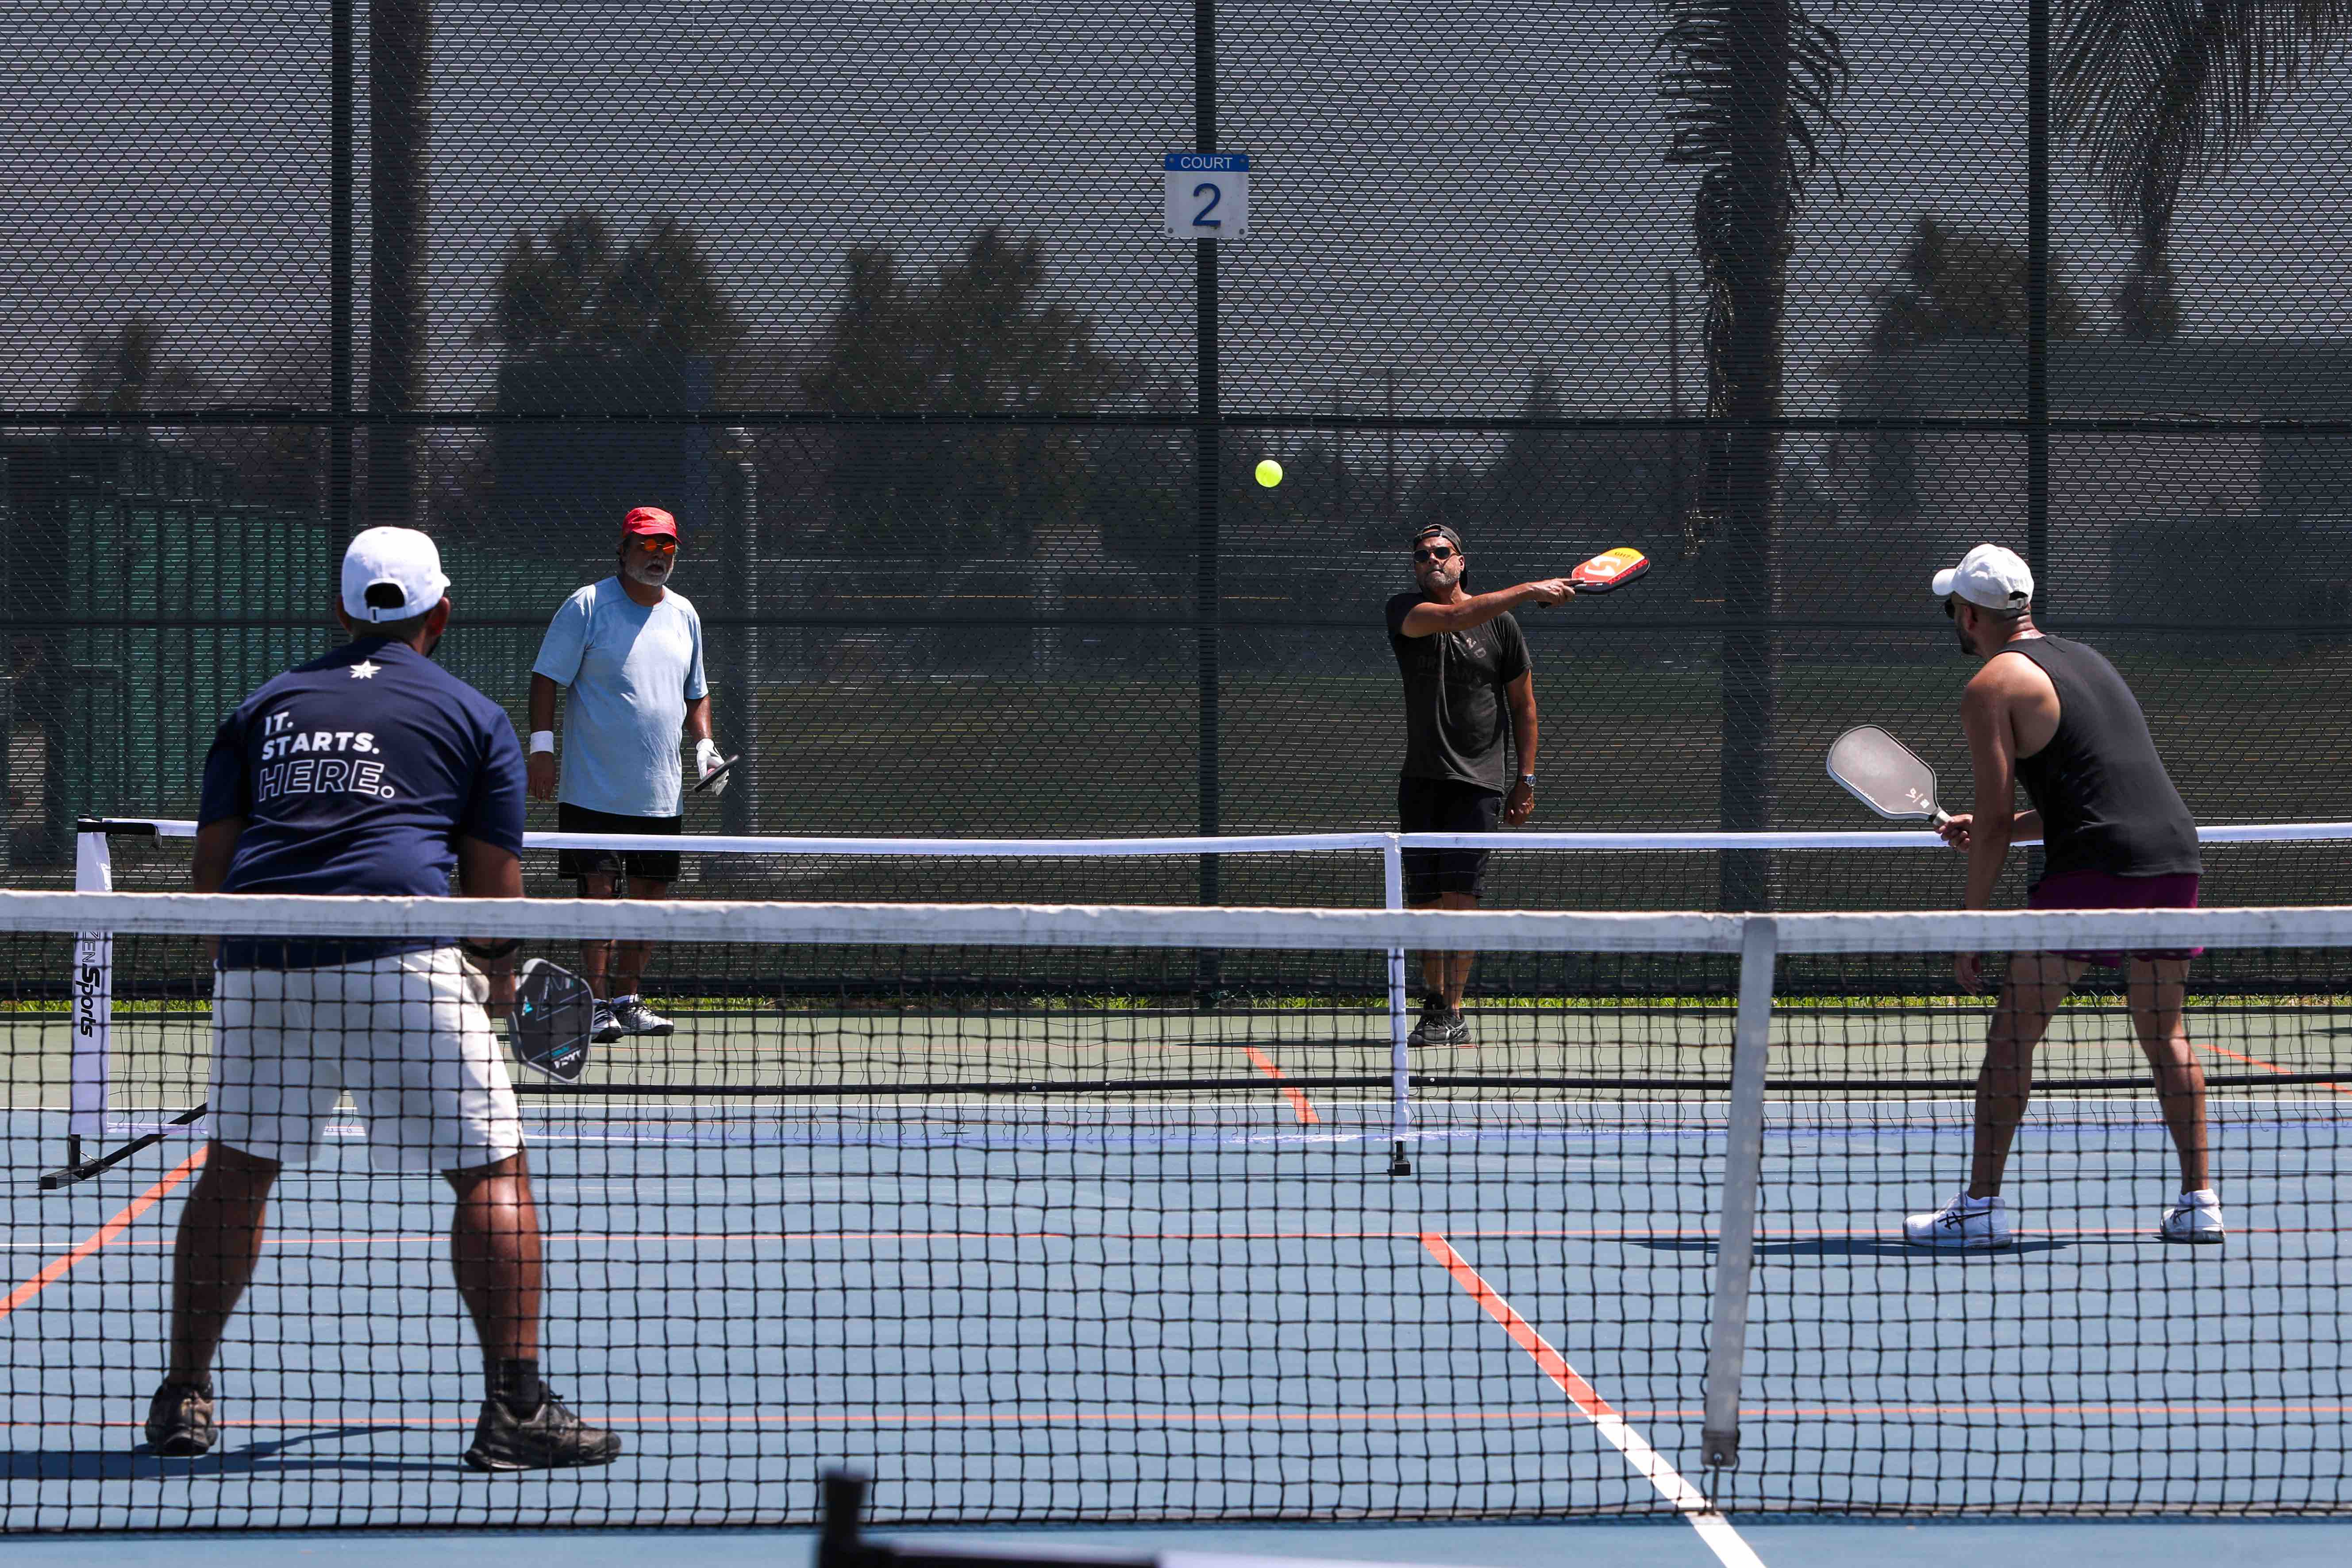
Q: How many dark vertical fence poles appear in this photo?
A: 3